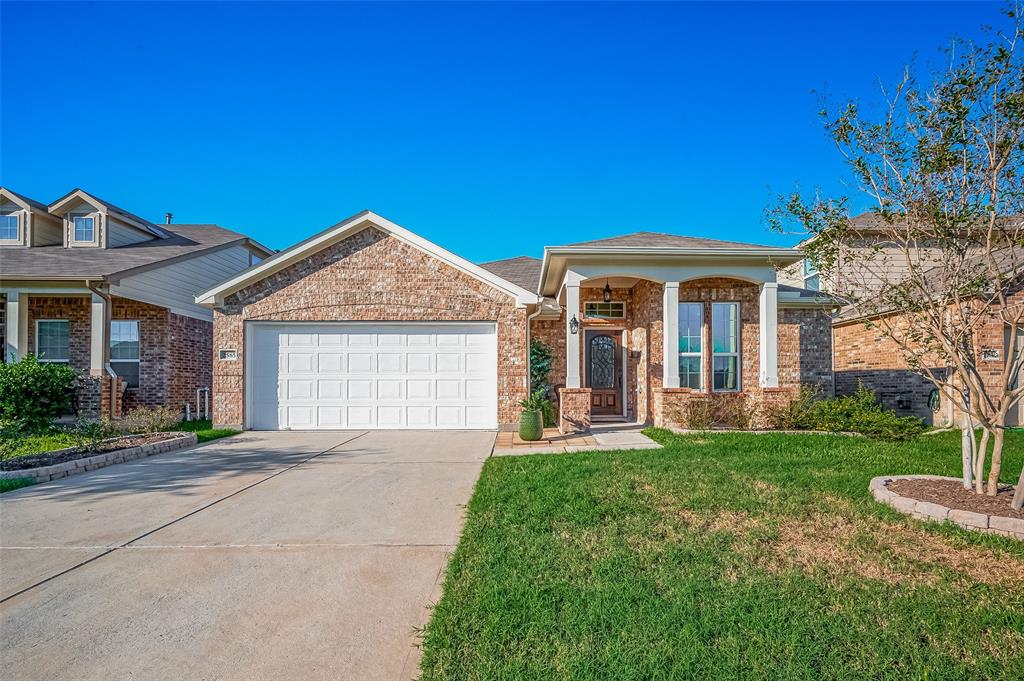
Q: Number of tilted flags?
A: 0